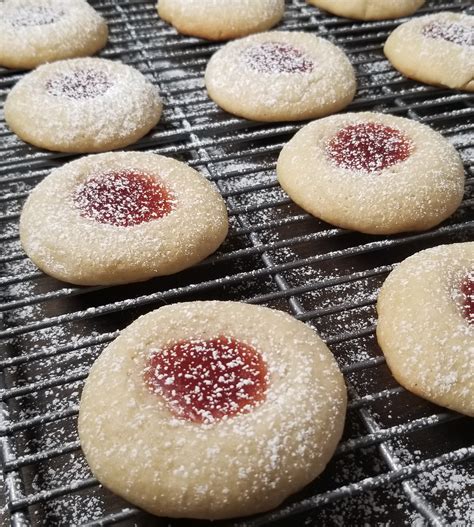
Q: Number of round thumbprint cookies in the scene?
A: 10